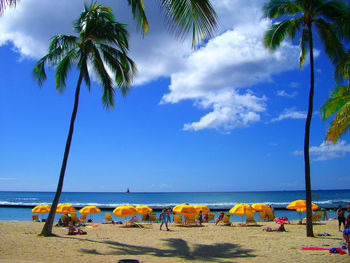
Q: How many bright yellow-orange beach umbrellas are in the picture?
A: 10